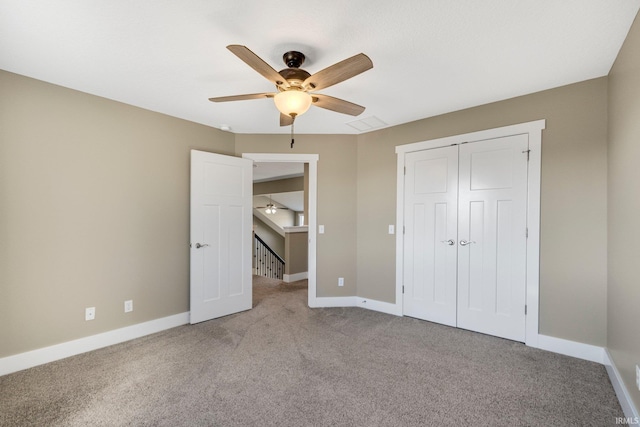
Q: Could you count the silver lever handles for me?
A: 3